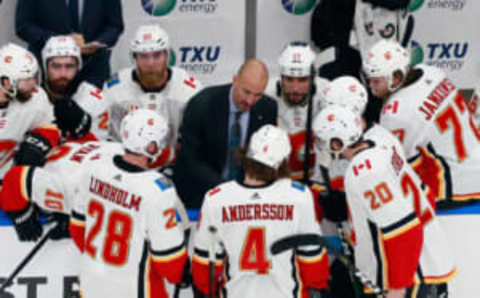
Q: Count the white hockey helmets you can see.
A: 9